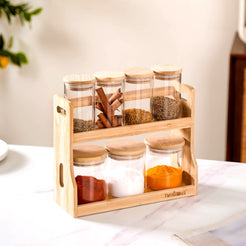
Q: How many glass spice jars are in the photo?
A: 7